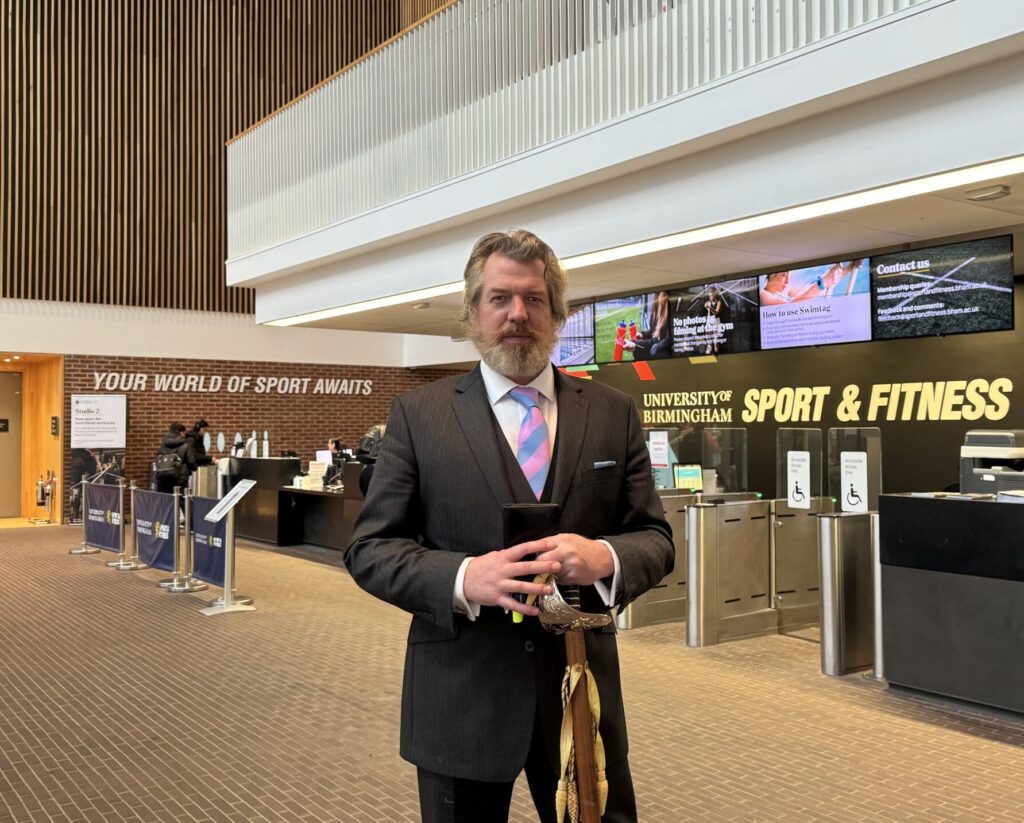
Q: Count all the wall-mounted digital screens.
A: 5